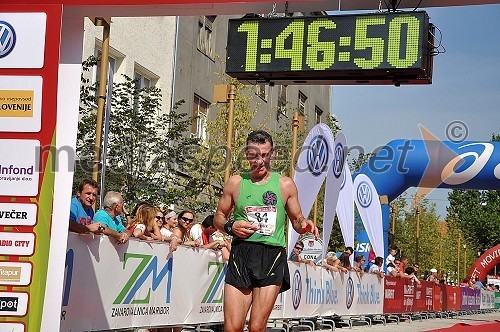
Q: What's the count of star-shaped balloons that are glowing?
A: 0